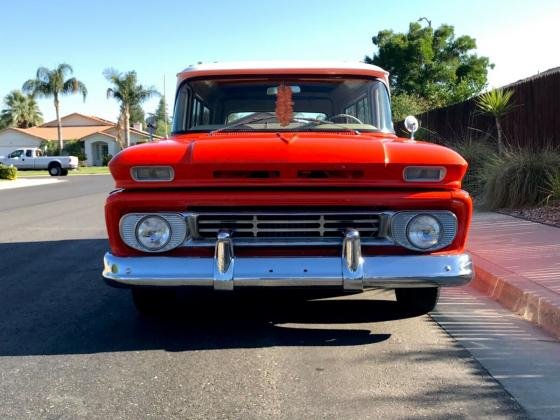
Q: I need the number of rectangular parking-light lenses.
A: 2